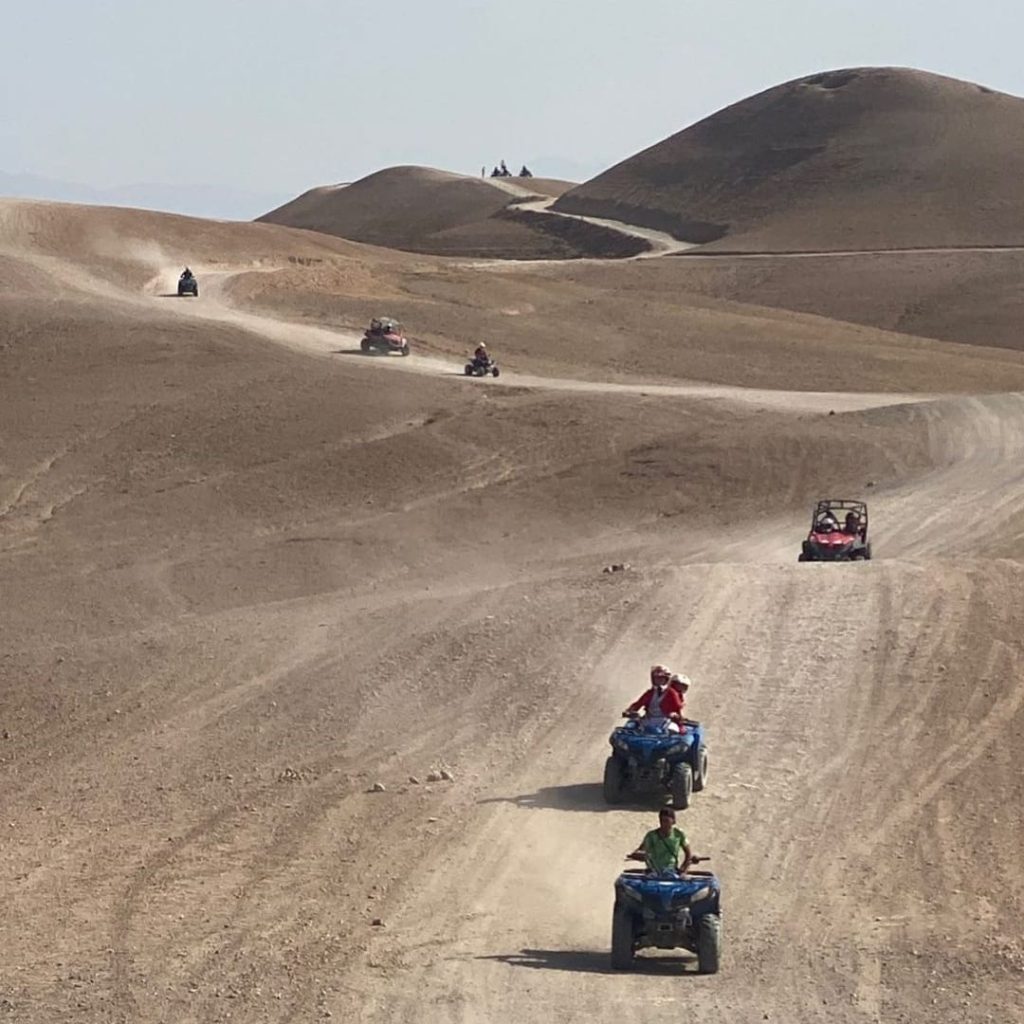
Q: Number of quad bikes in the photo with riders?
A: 4